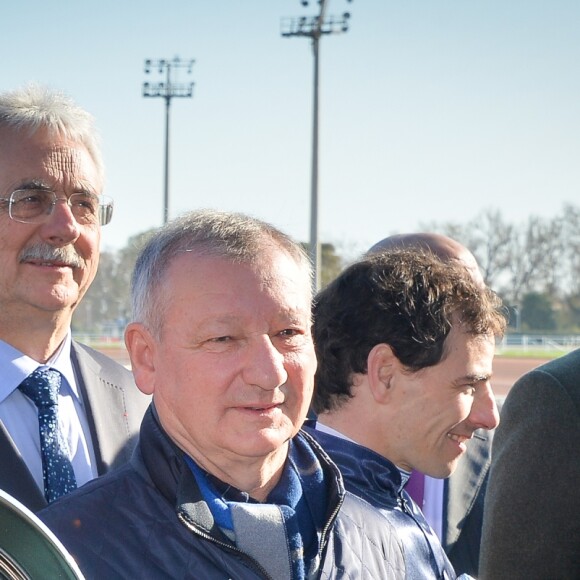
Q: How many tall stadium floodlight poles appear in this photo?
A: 2